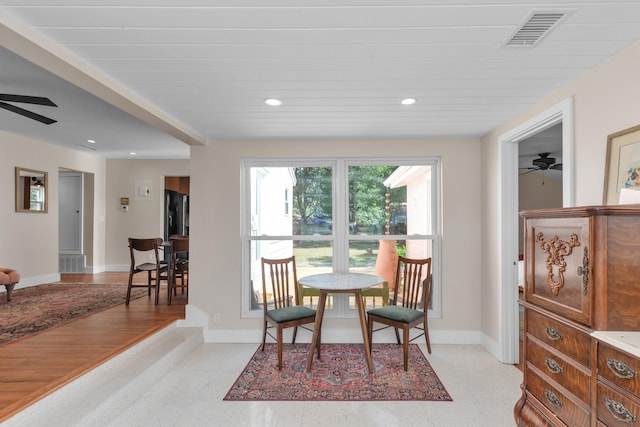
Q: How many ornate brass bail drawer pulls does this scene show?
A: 5